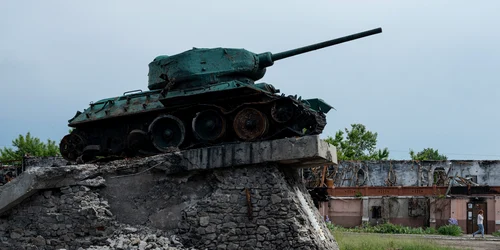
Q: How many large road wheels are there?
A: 3